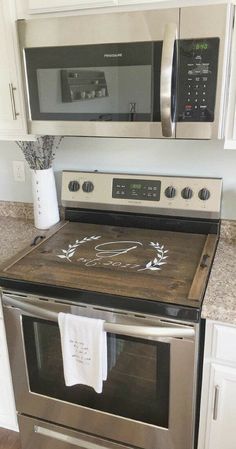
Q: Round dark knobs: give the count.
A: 5